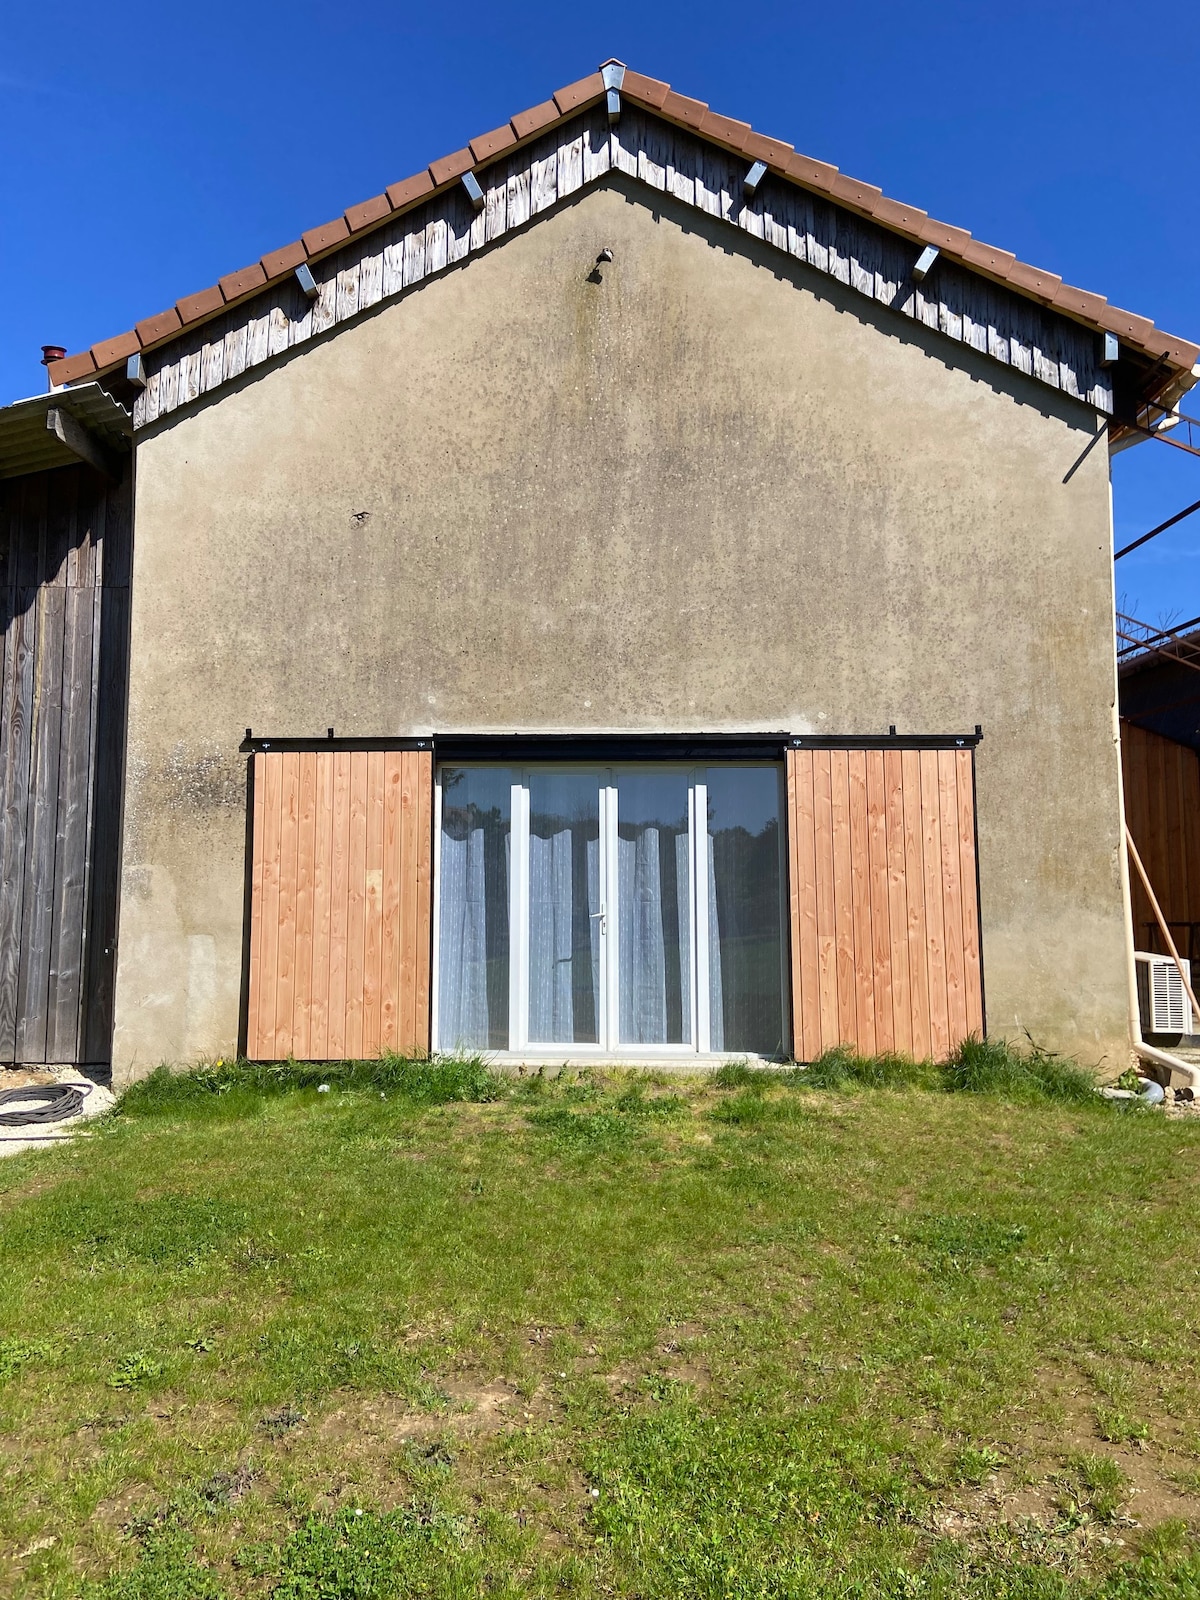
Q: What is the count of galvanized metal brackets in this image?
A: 7